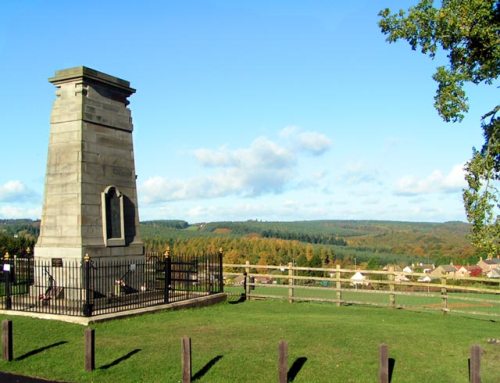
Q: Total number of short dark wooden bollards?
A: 6